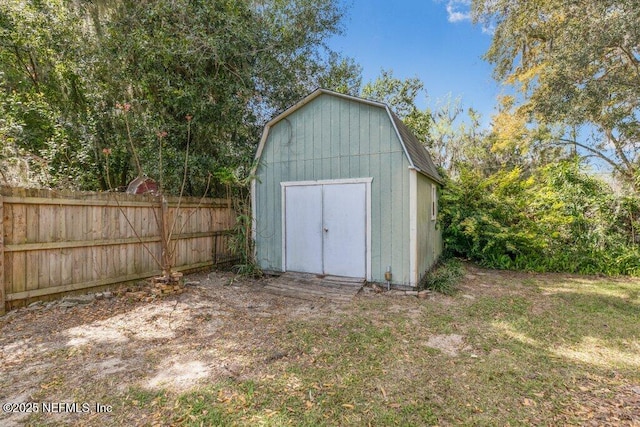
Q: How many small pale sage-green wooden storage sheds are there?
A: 1